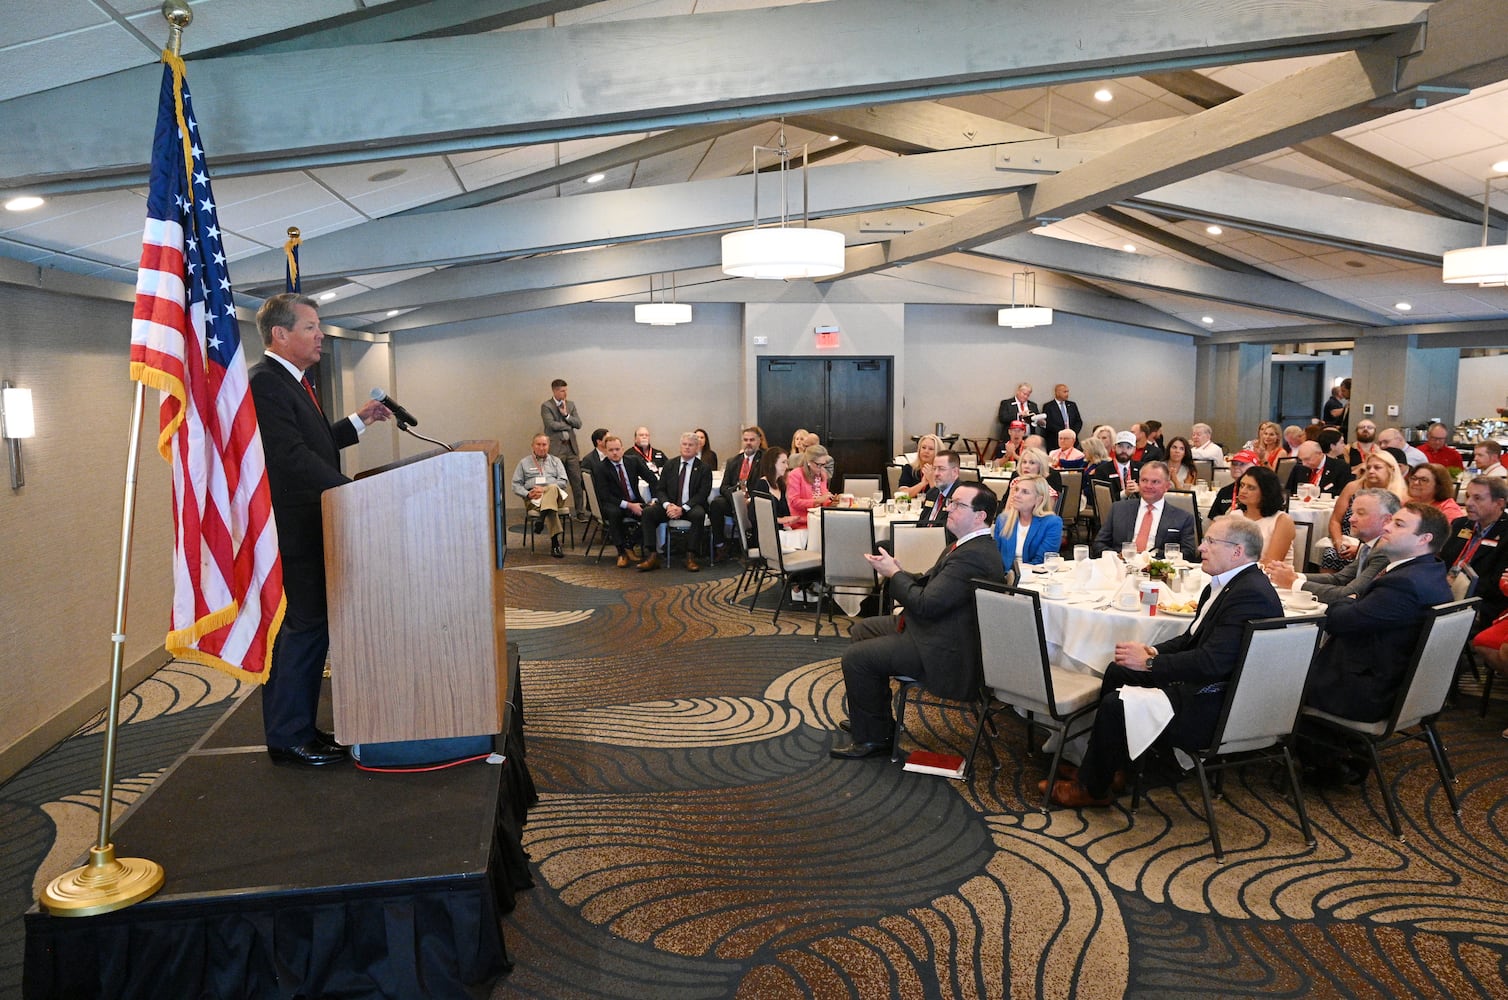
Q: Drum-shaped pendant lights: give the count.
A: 4